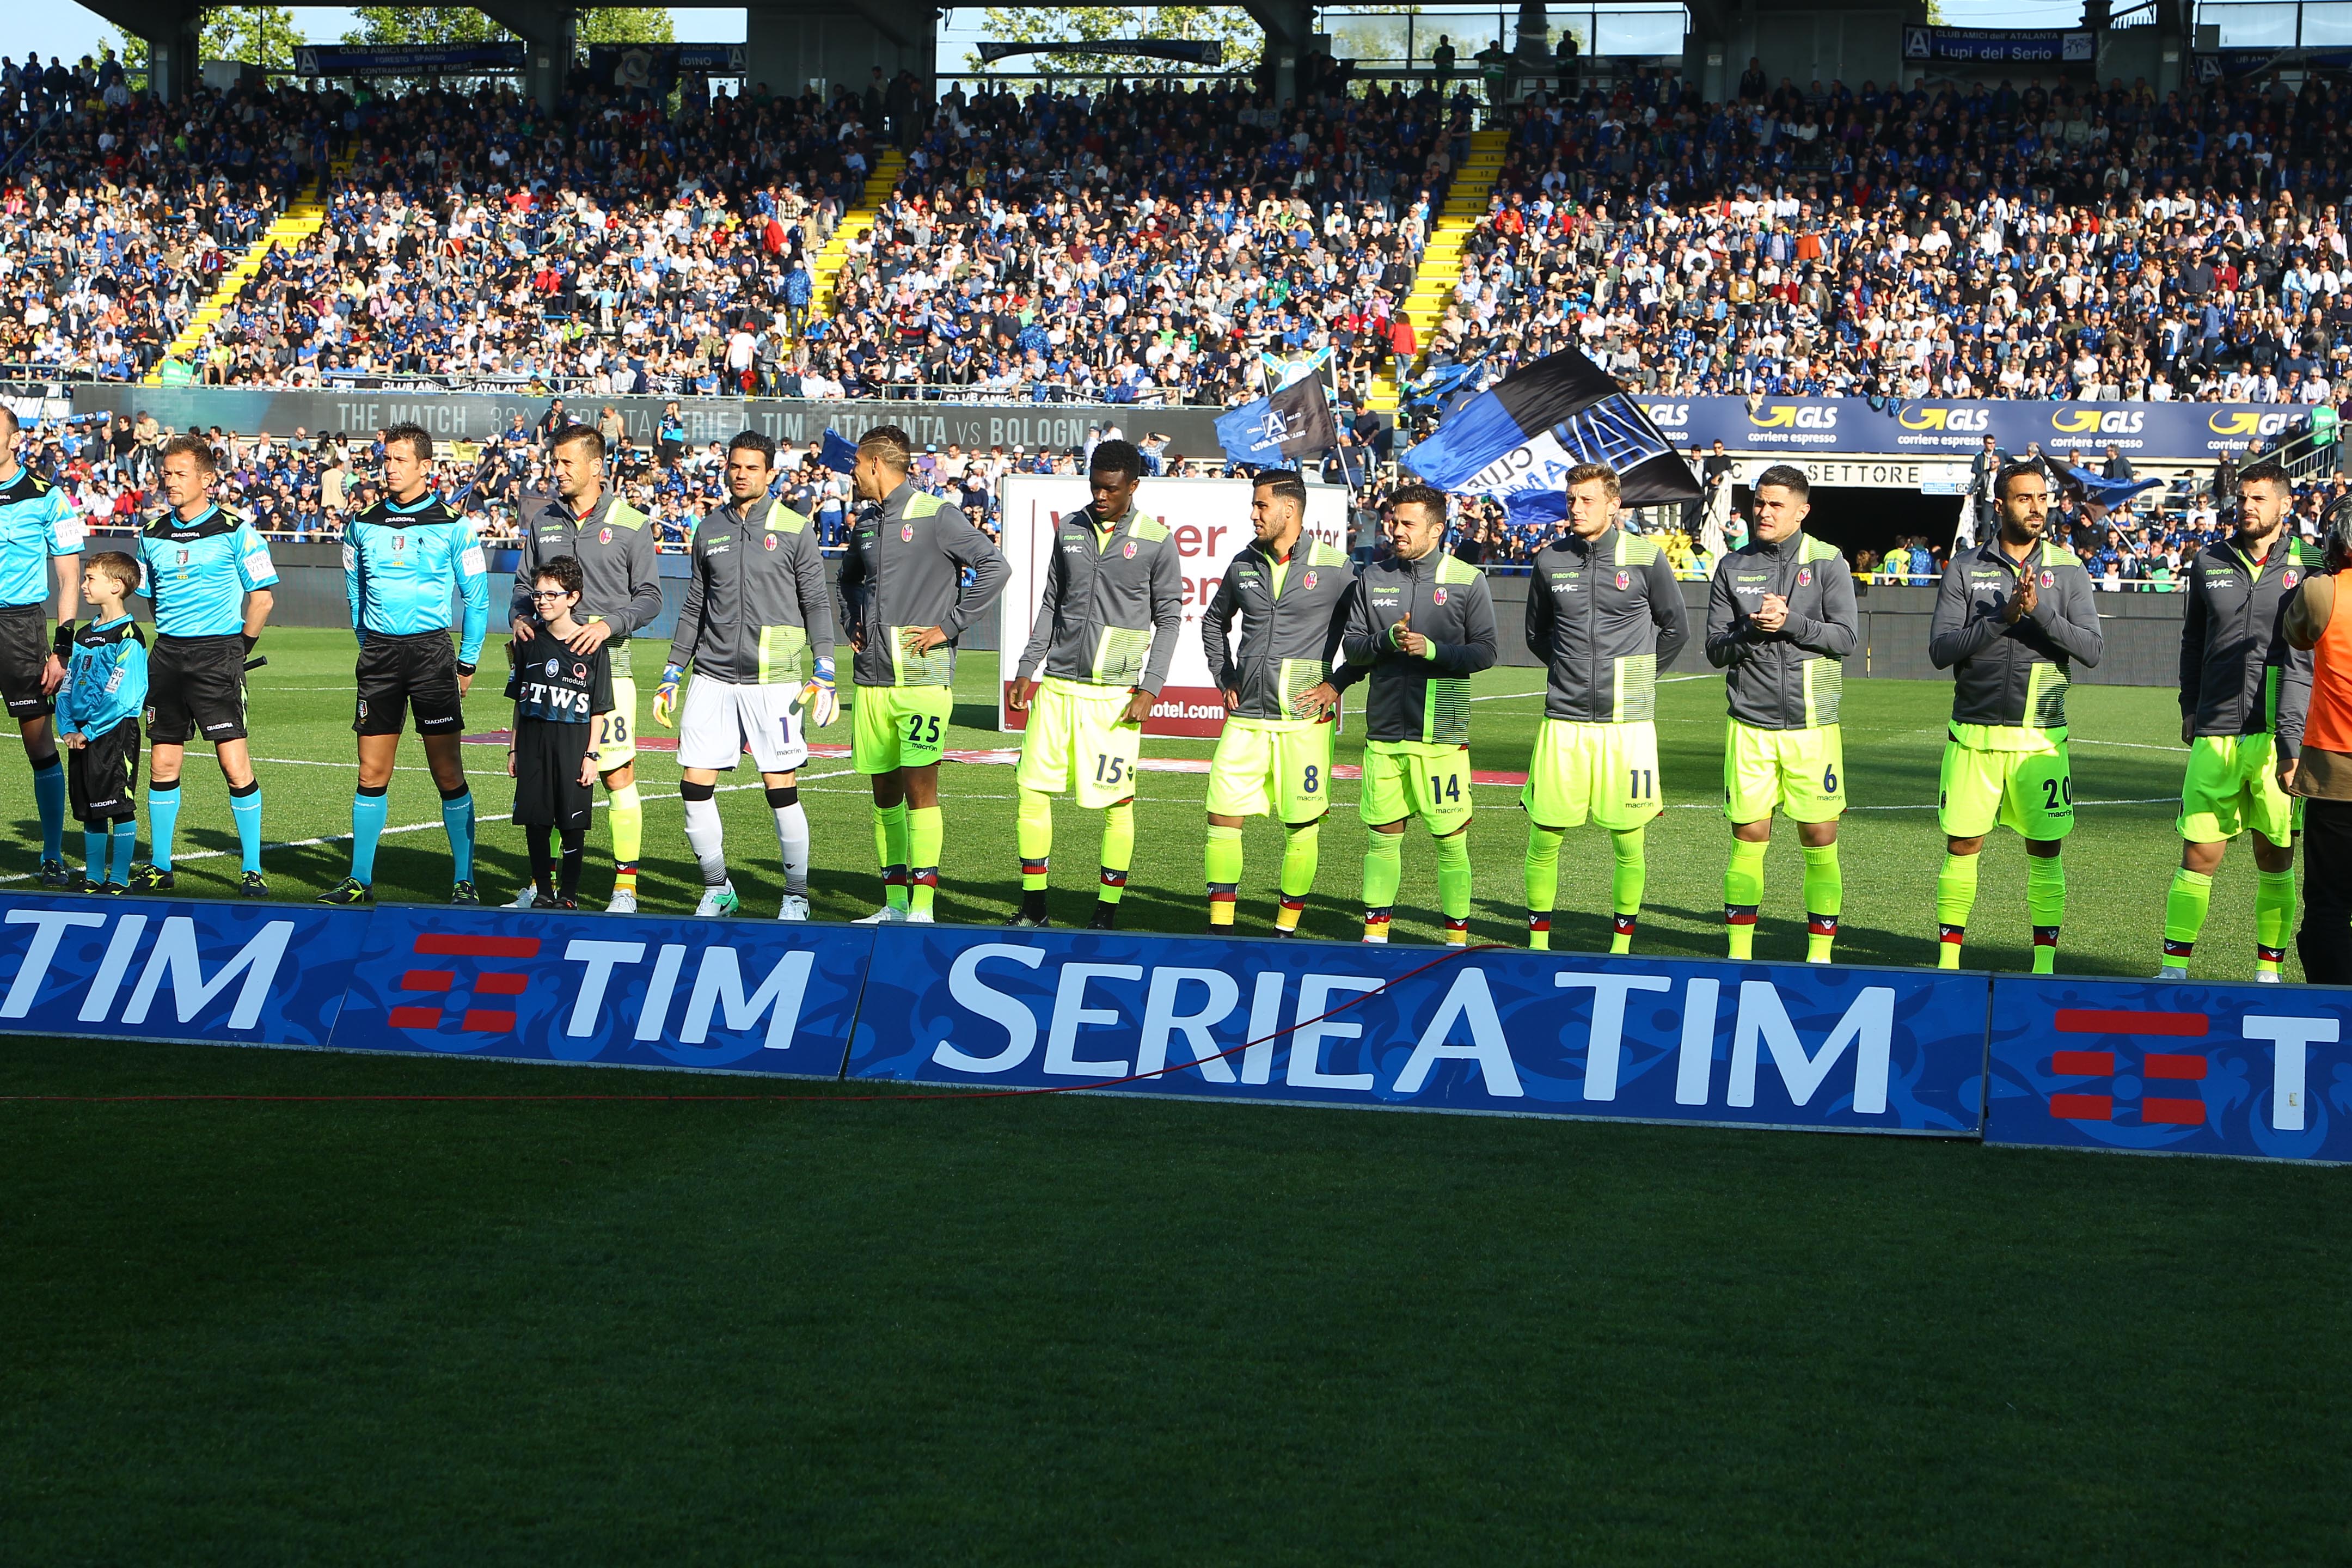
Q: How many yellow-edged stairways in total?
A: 3